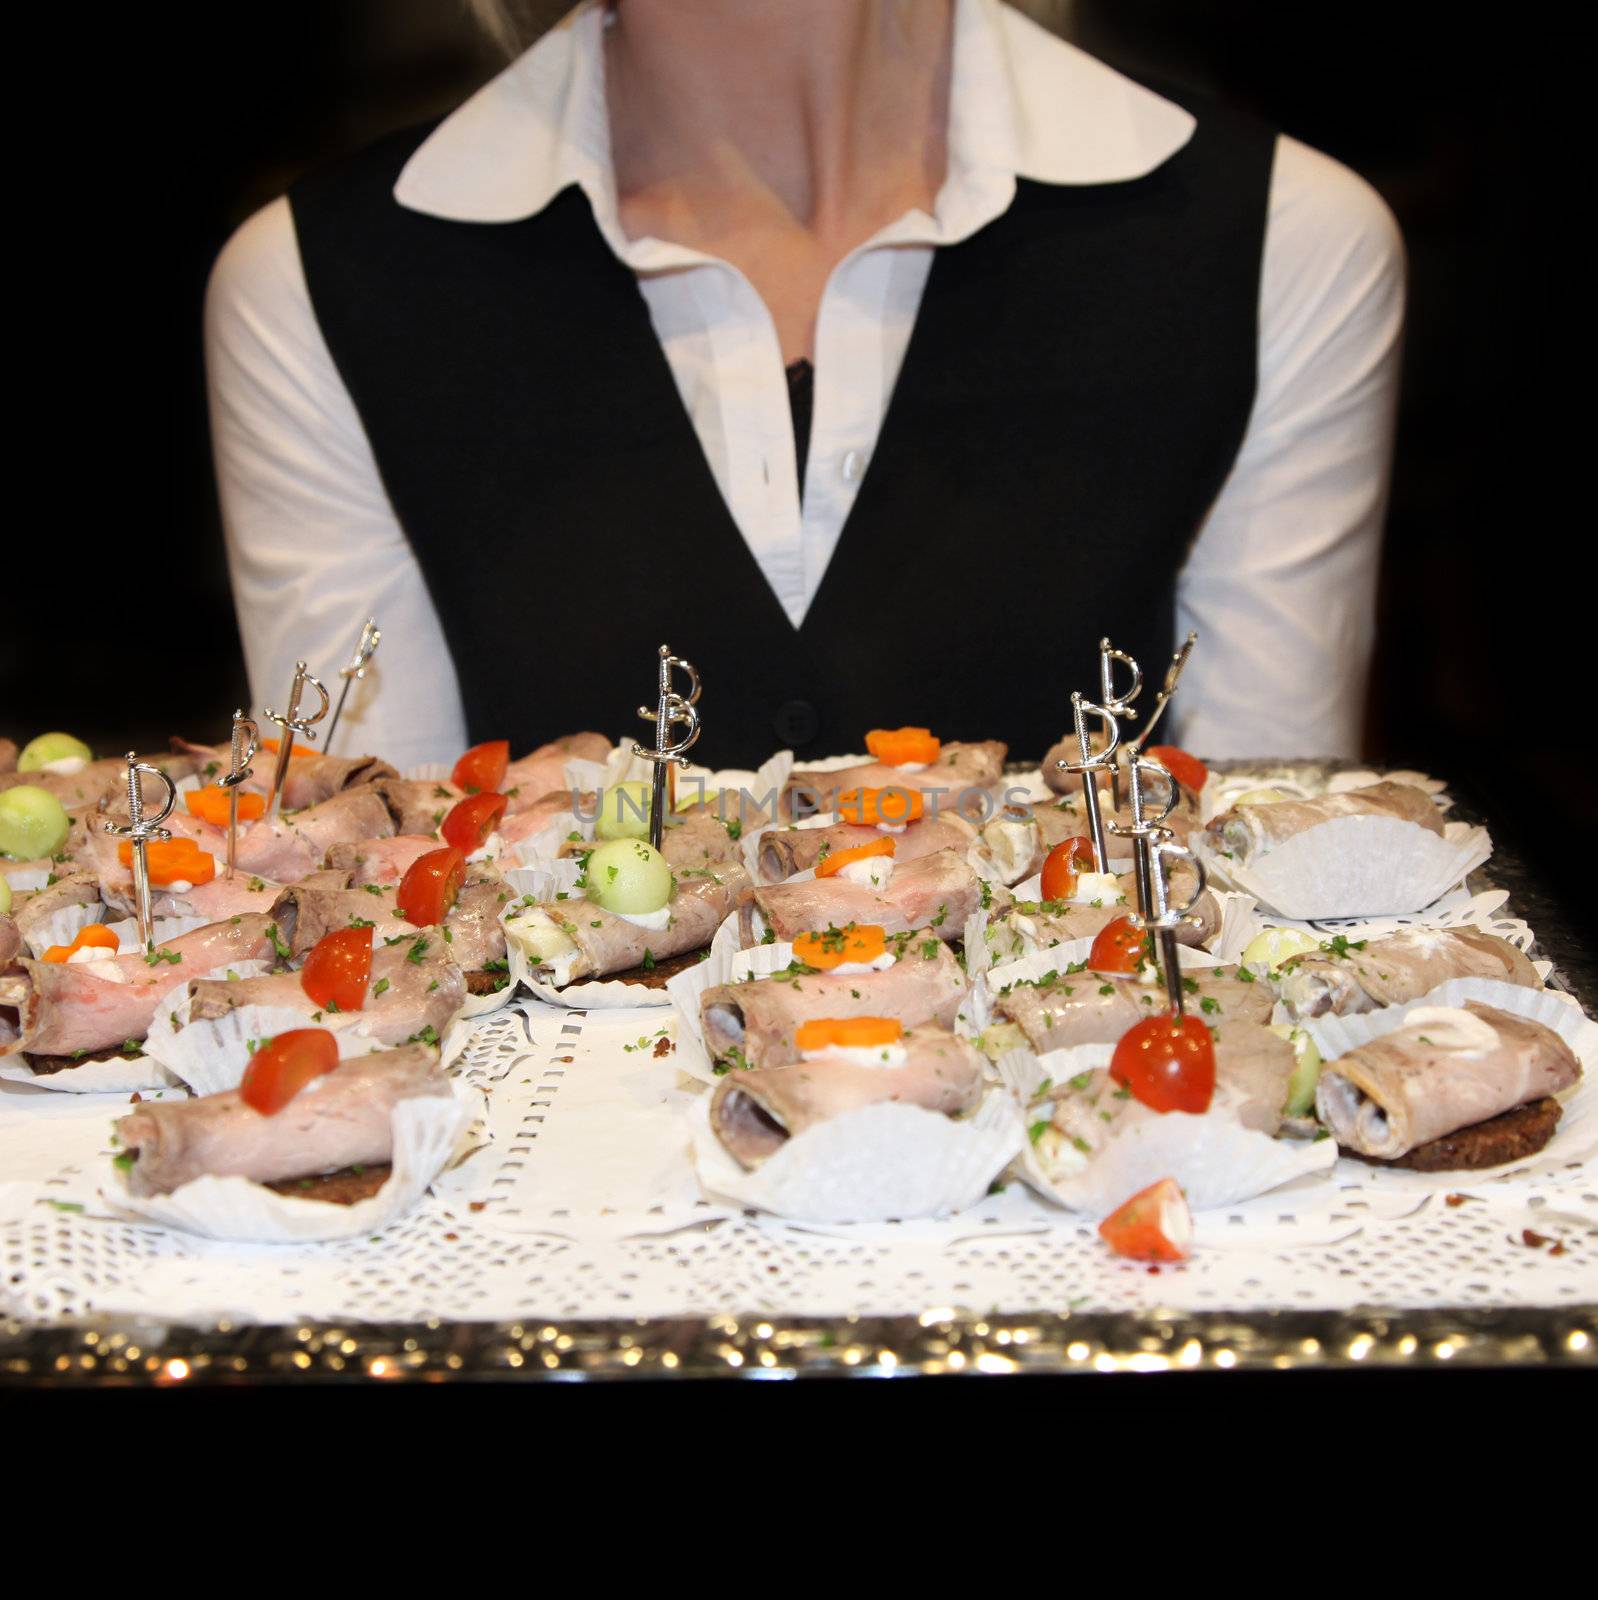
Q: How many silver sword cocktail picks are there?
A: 11